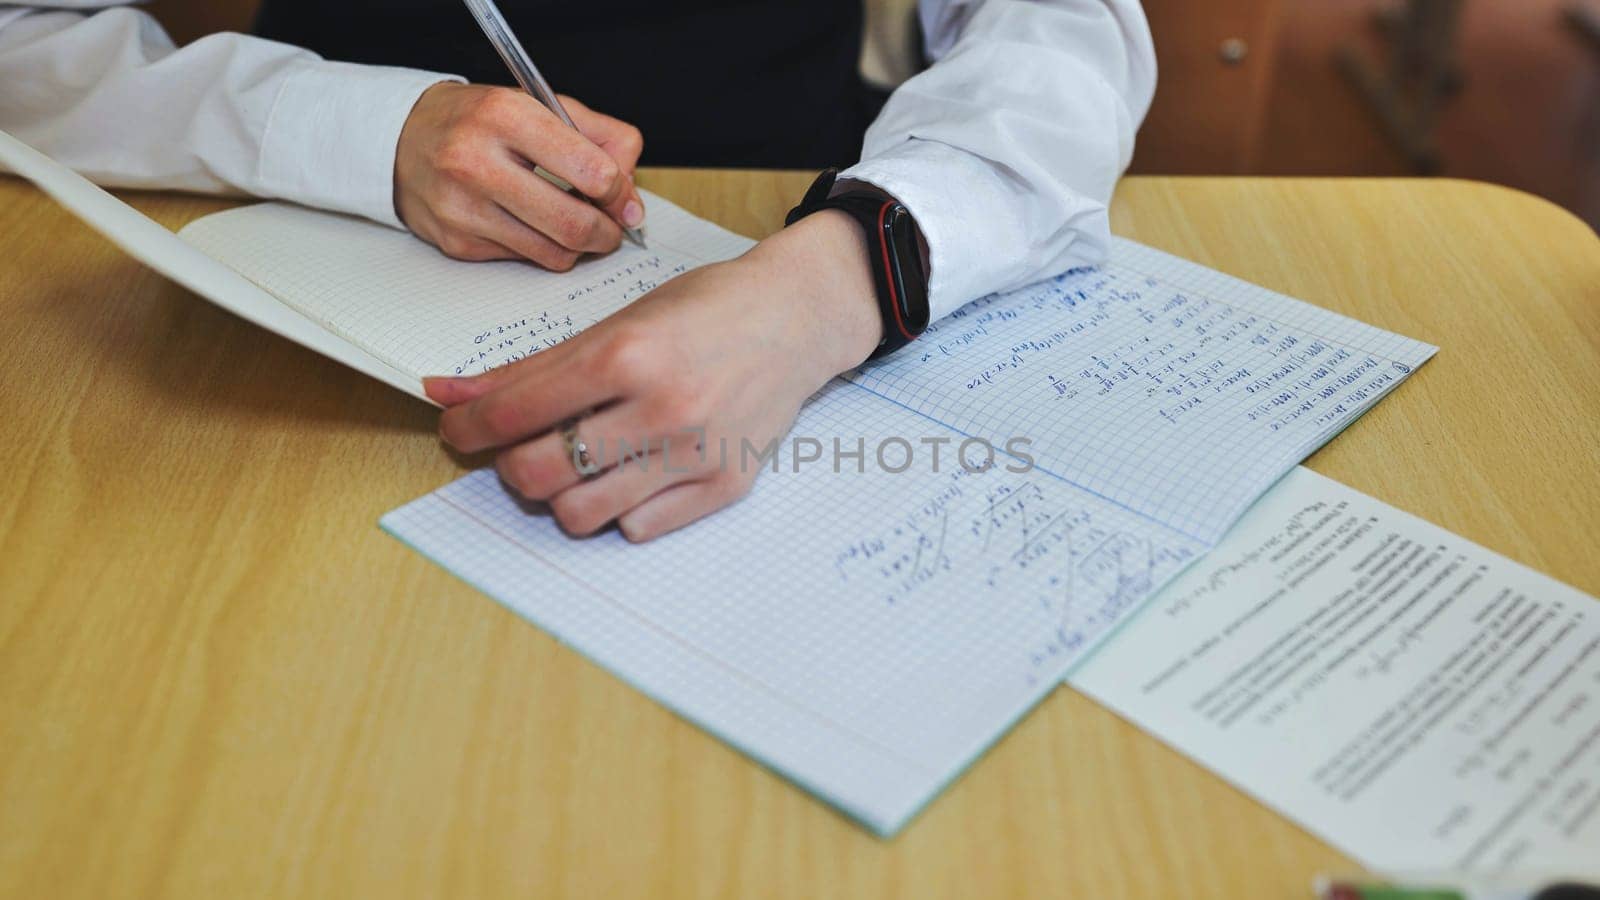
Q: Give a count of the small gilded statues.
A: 0